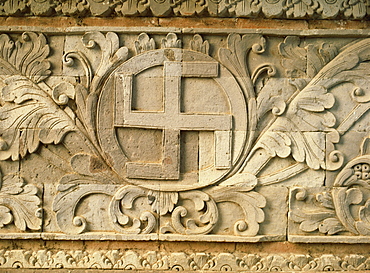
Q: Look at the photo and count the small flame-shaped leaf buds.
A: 3